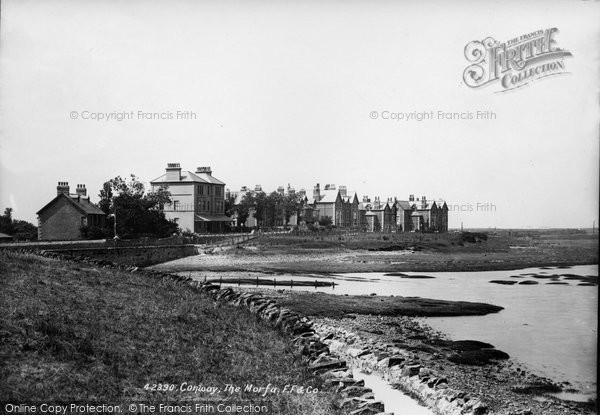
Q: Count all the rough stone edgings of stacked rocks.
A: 2